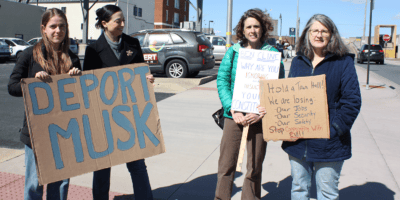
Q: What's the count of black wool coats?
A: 1